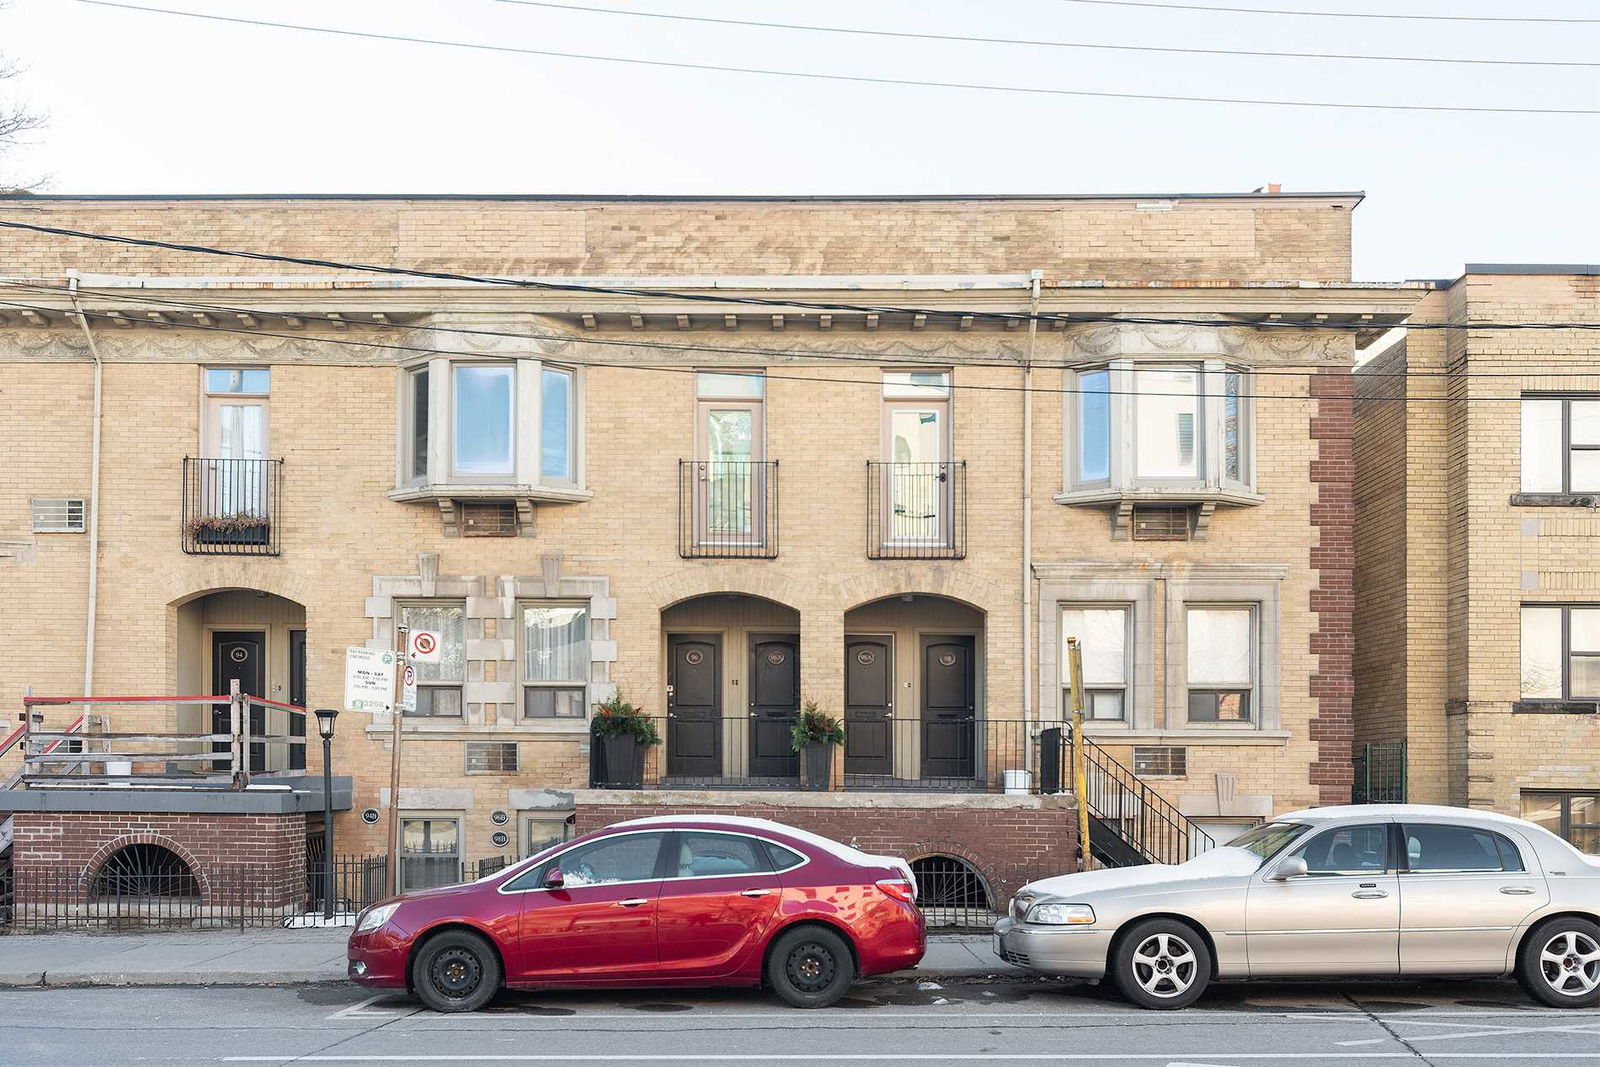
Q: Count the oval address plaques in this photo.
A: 8